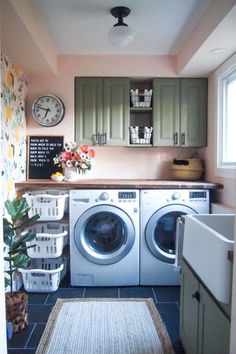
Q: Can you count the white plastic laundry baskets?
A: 3